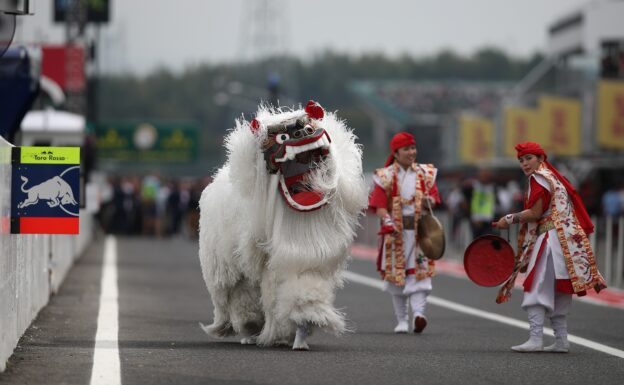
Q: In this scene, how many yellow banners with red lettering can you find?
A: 4